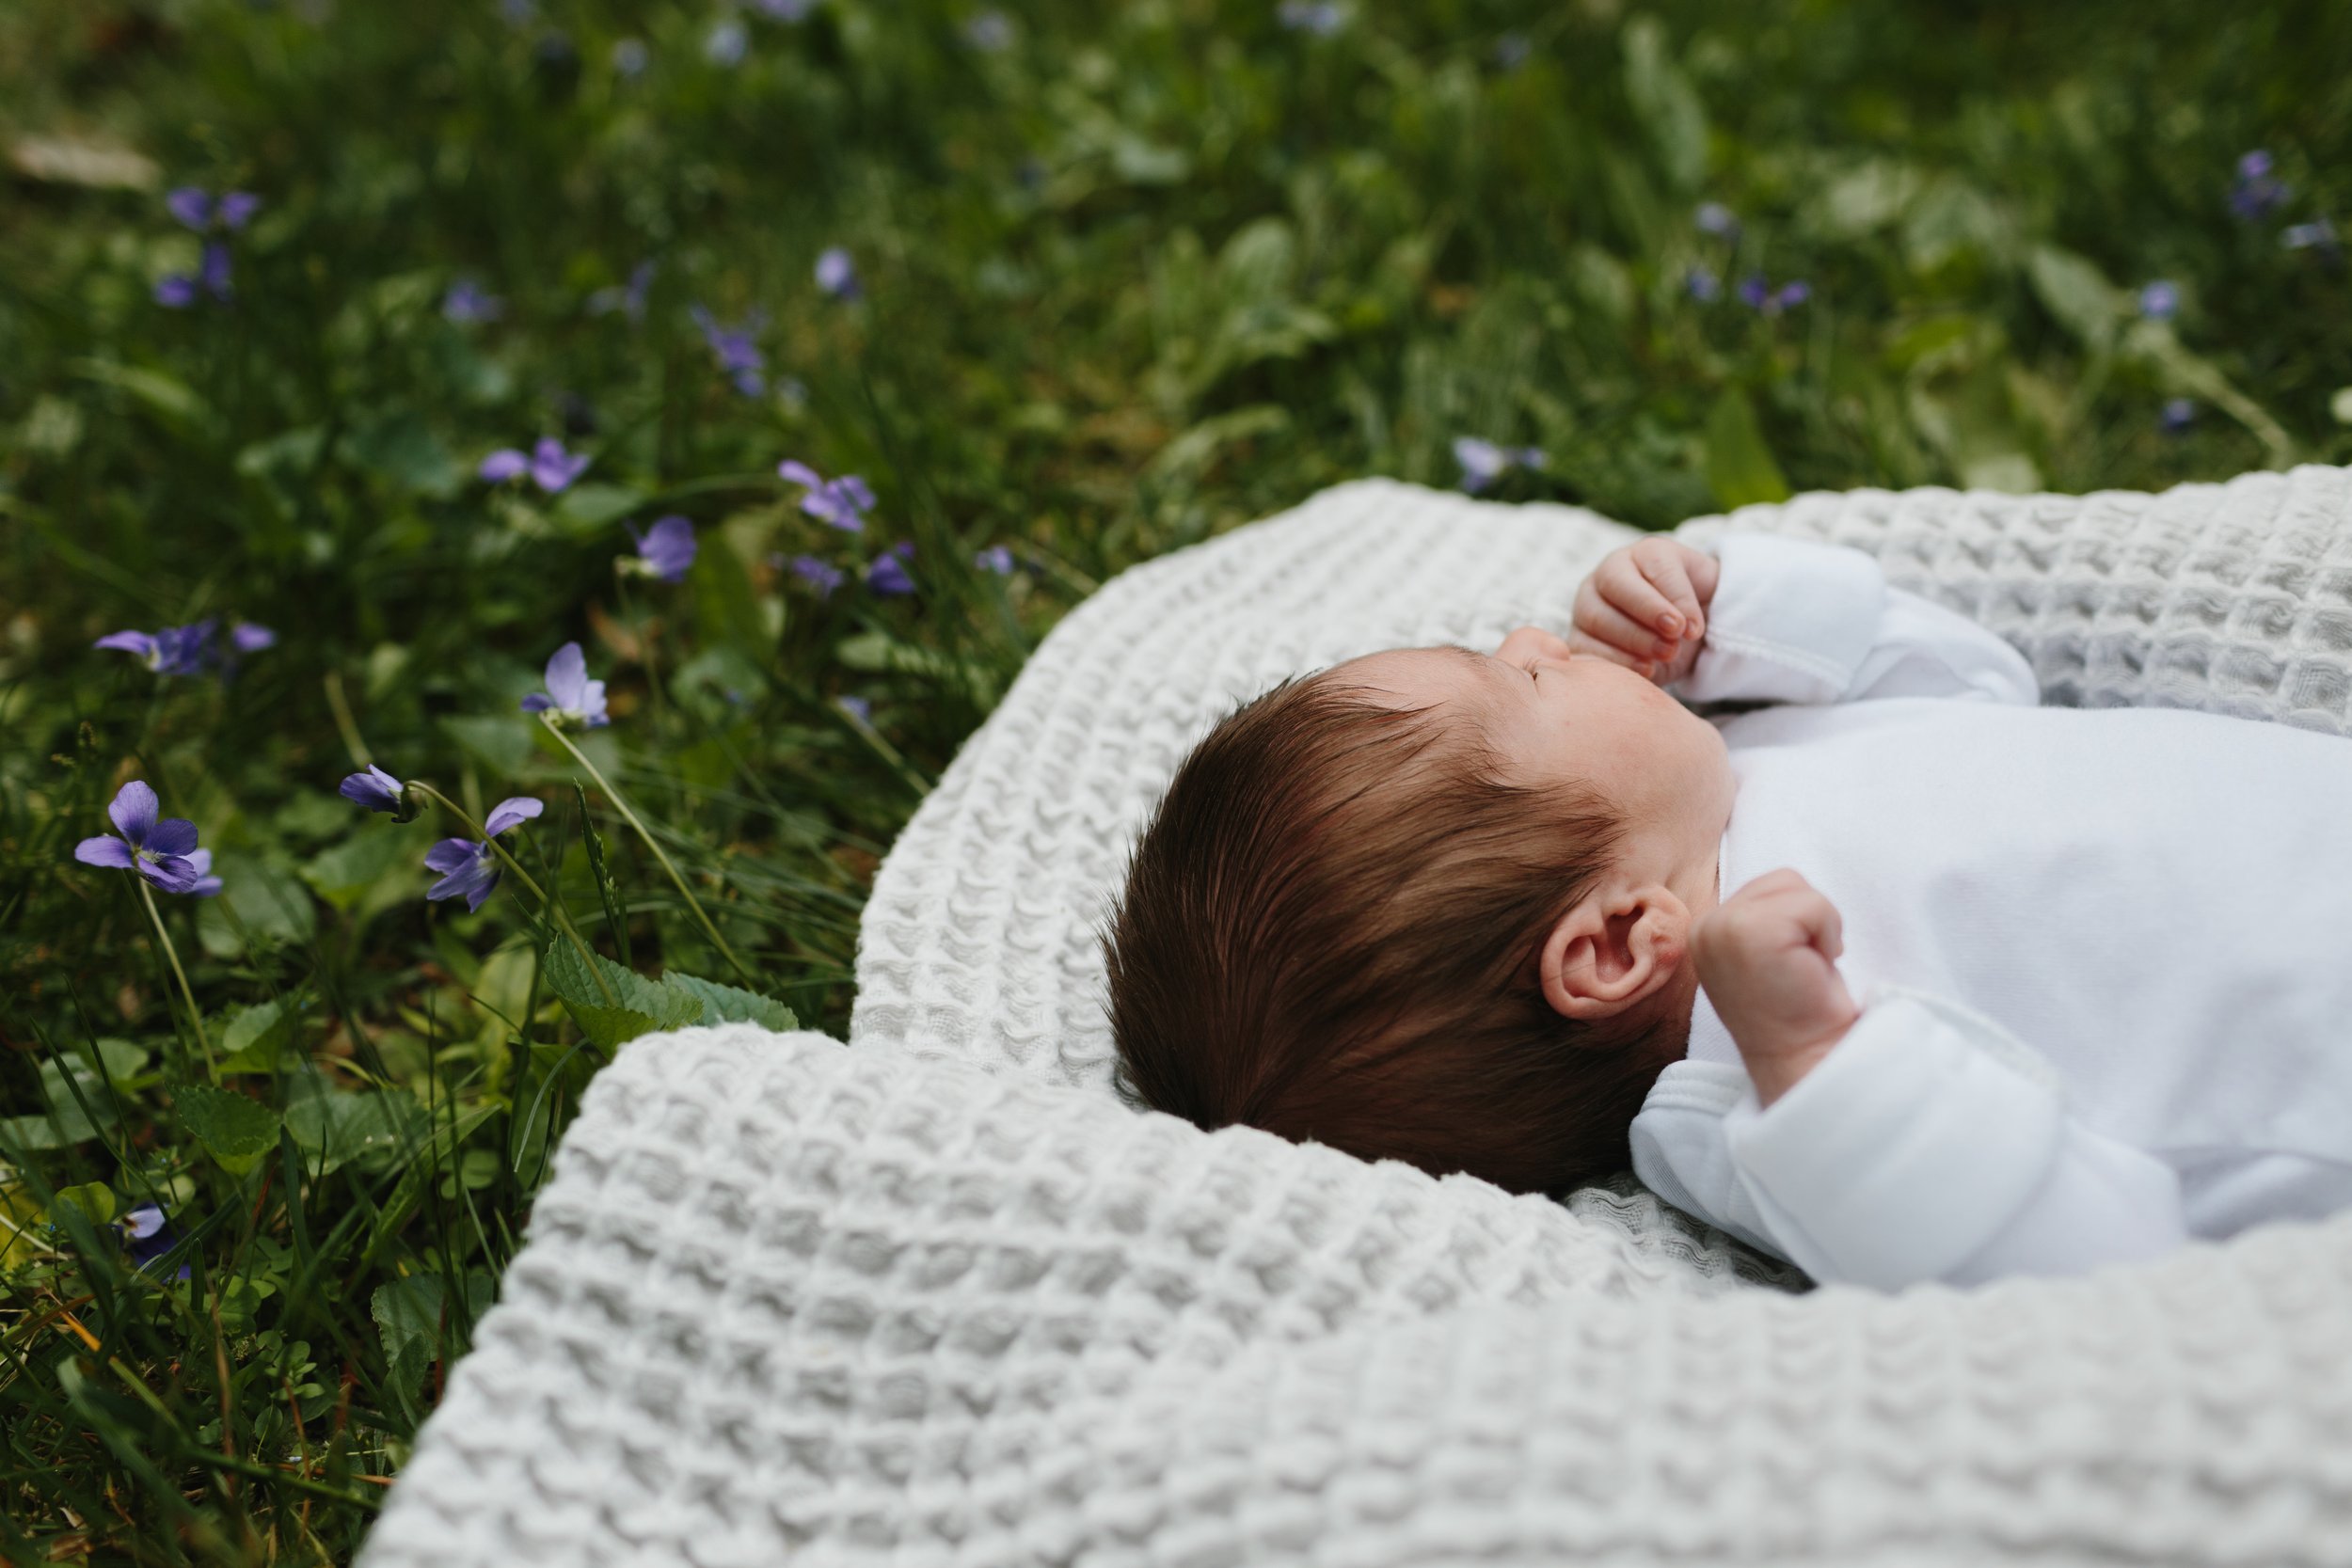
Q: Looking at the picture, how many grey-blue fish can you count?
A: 0